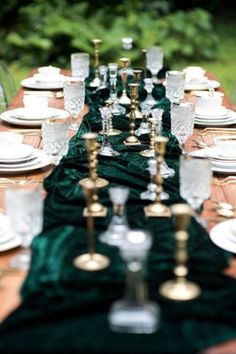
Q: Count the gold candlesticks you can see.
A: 12